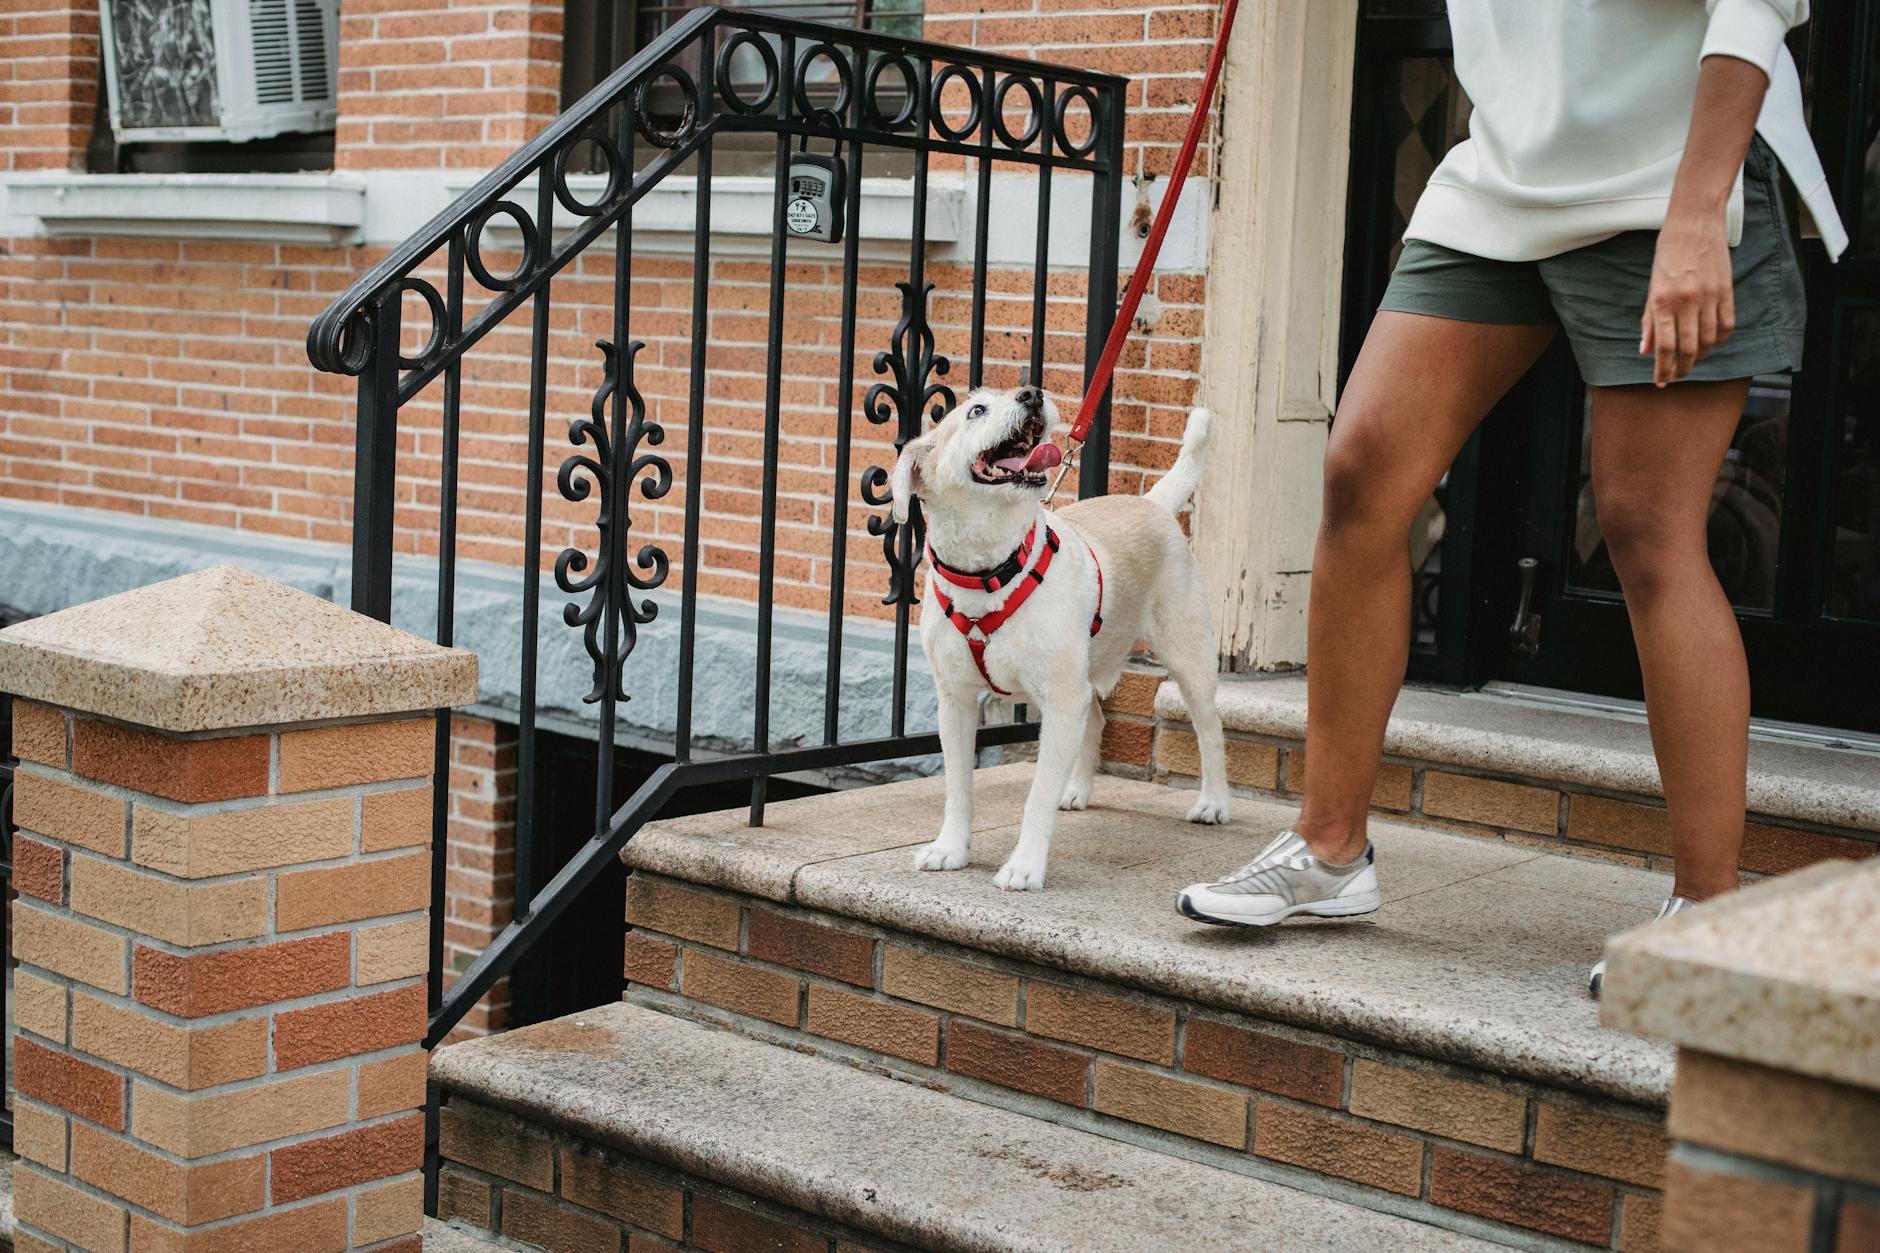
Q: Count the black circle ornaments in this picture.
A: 10